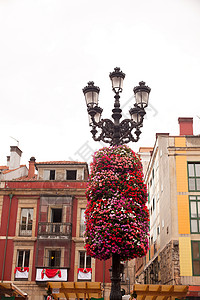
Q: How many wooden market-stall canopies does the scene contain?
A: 3